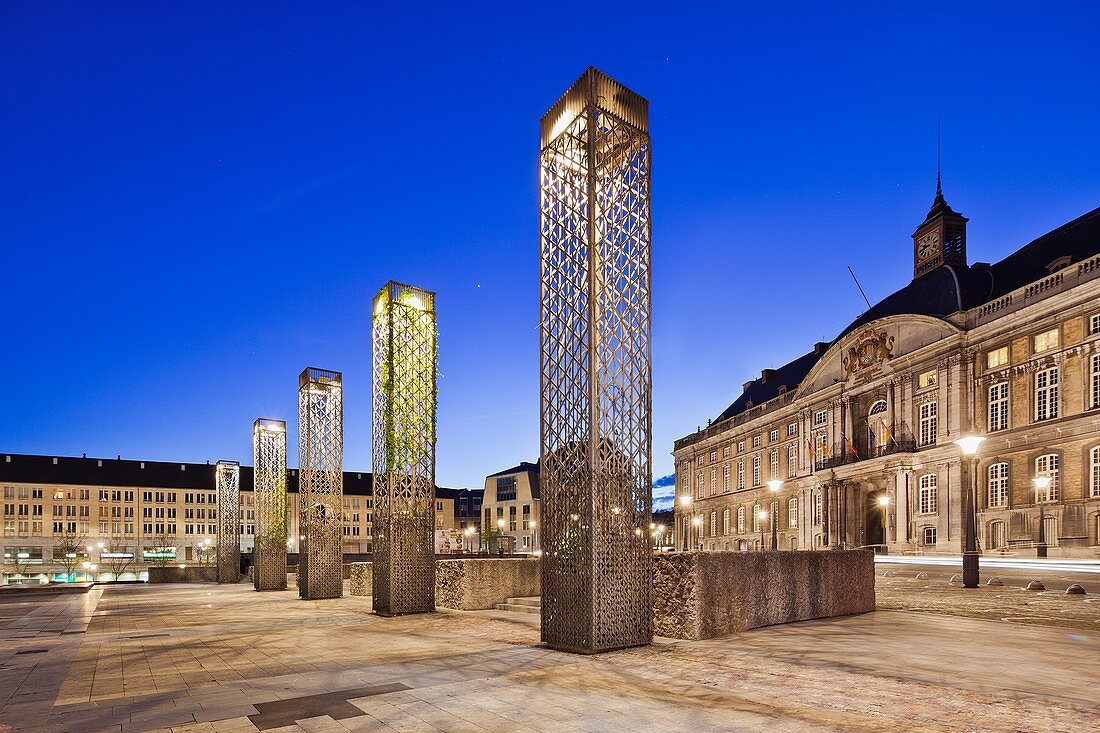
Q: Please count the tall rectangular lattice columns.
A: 5